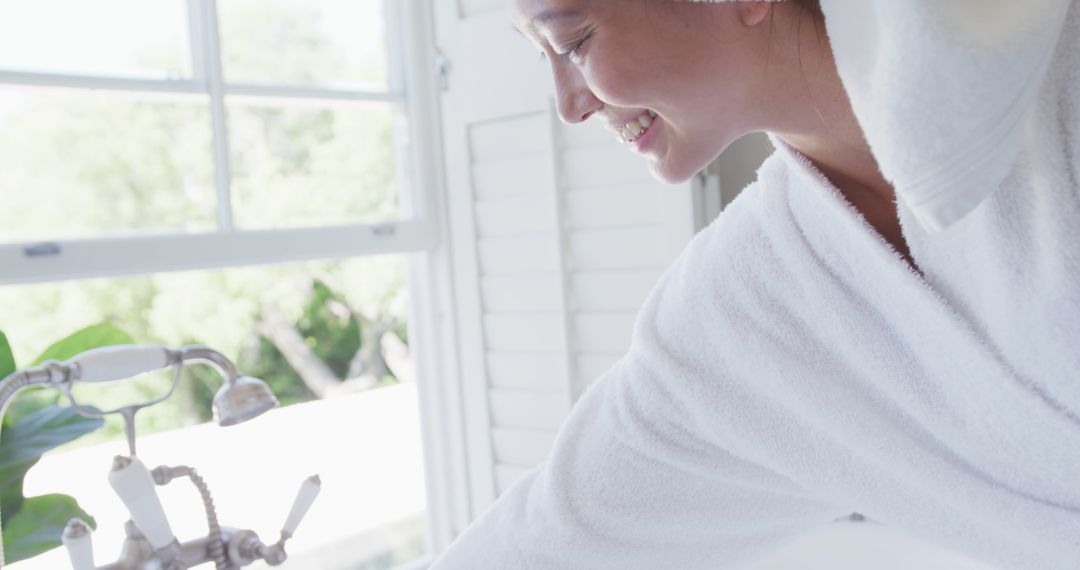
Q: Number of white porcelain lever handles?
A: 3